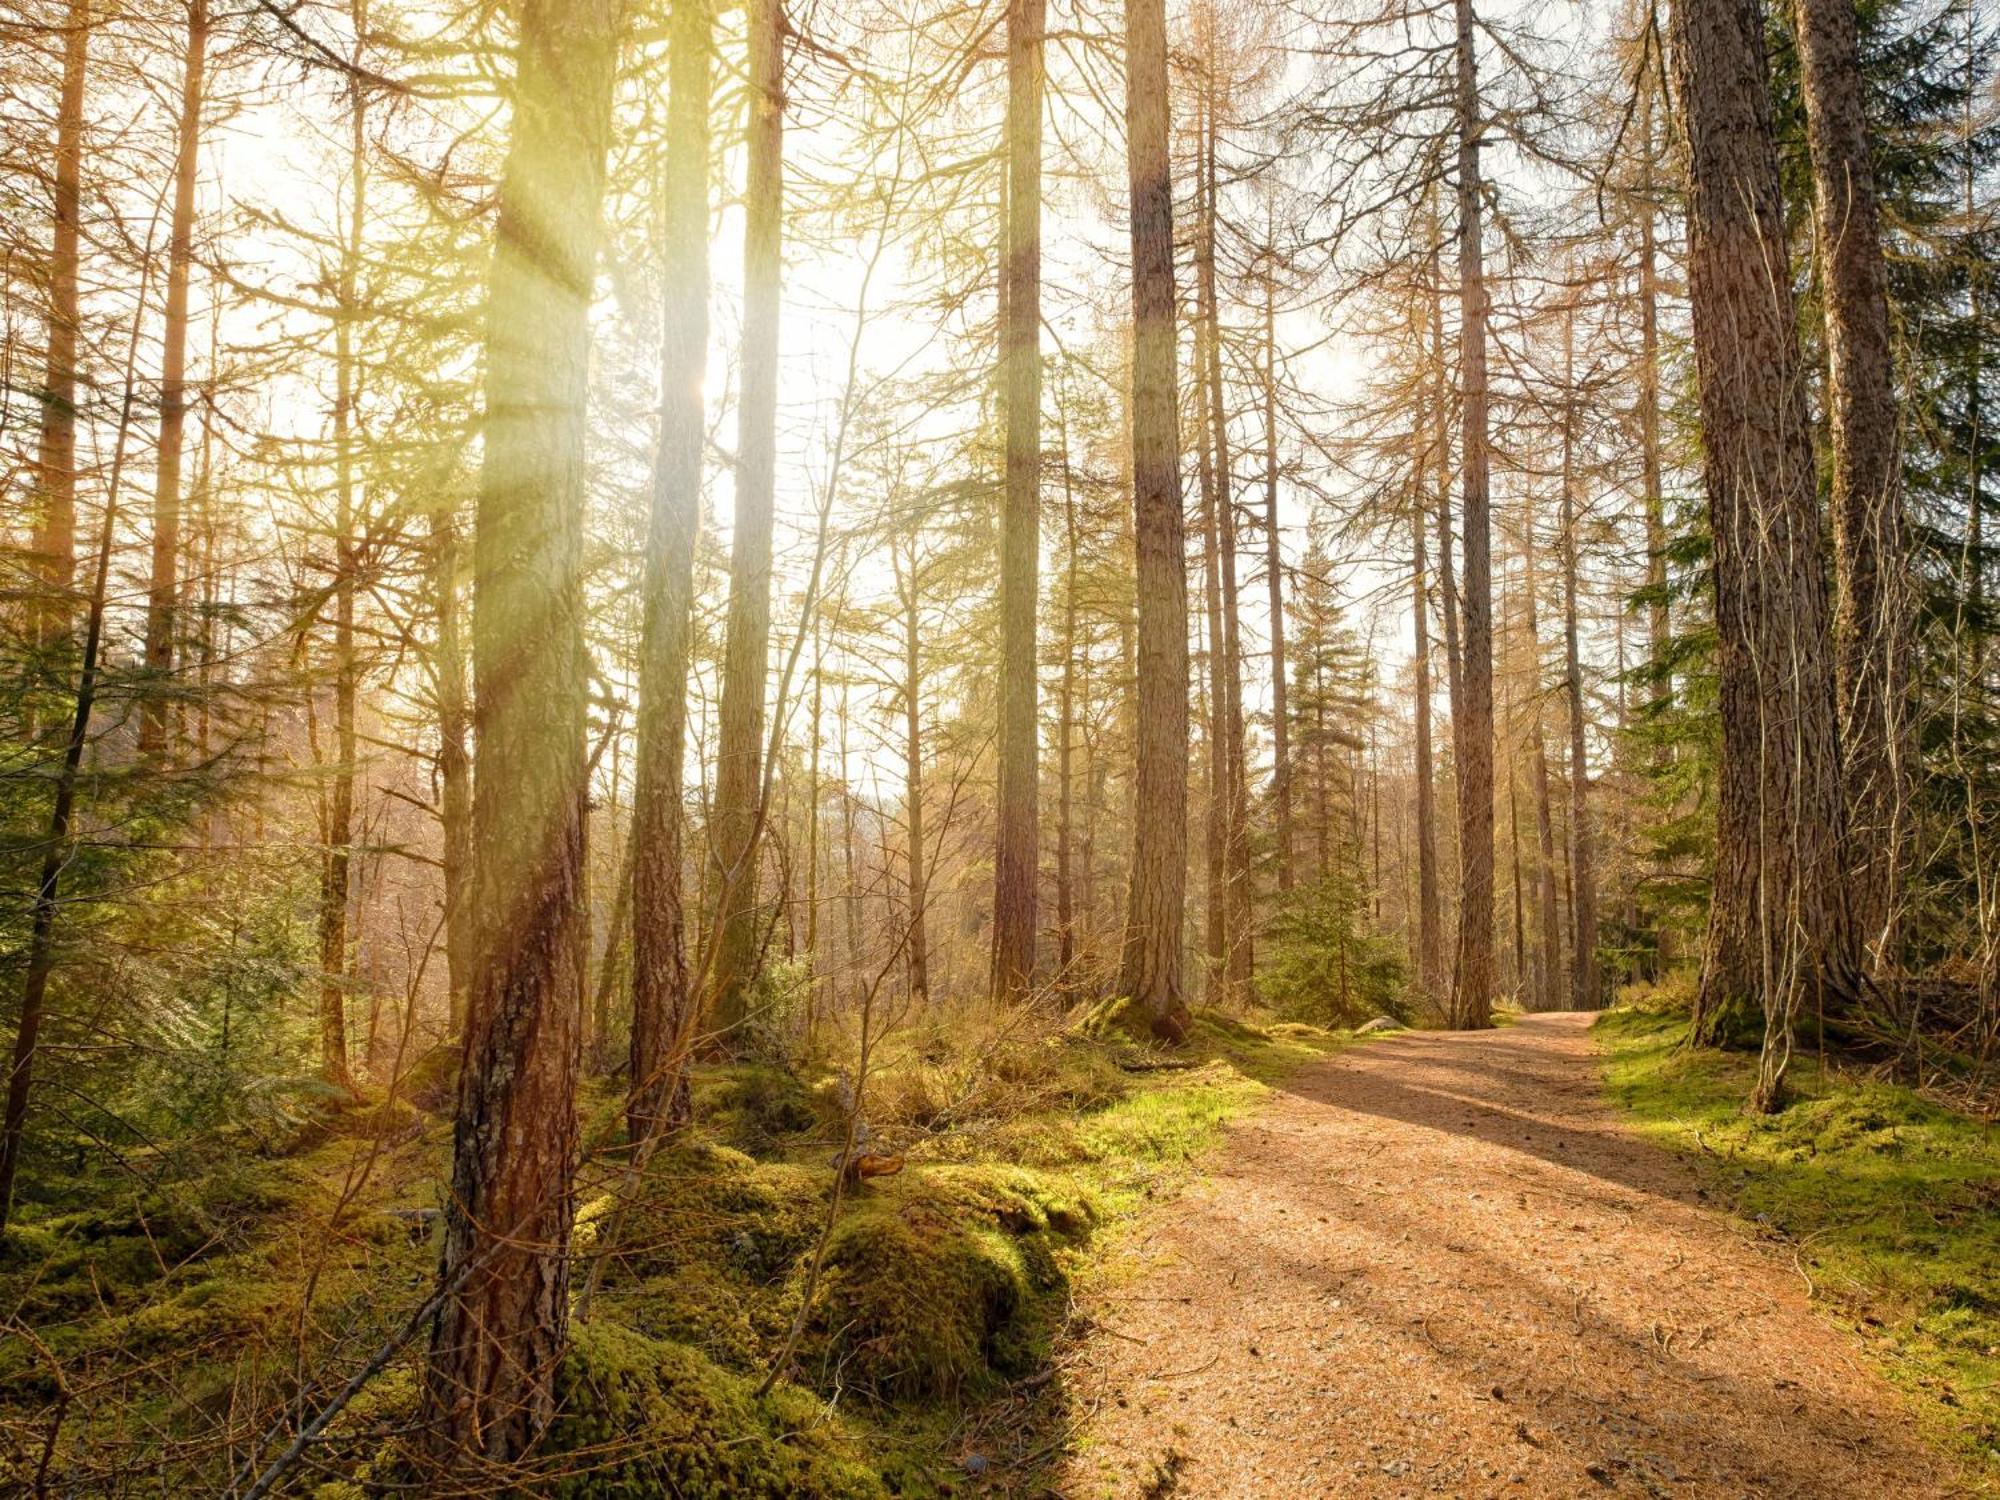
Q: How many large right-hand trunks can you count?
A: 2